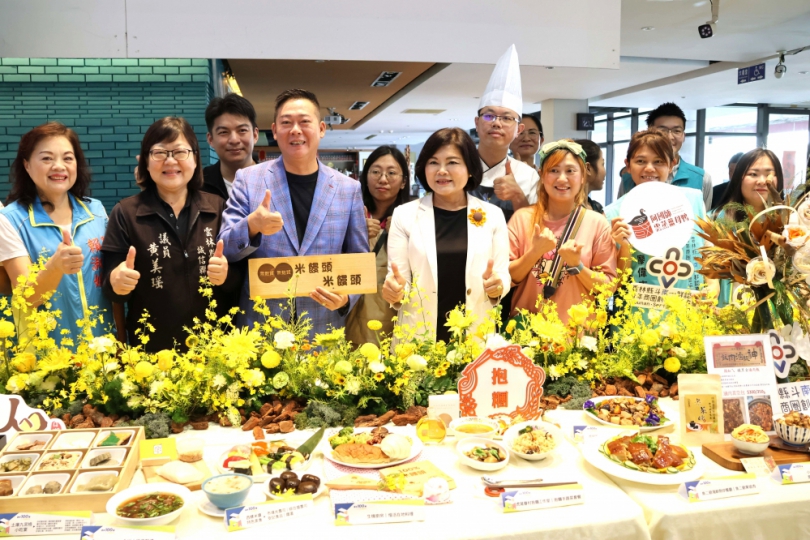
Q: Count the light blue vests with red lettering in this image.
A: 1